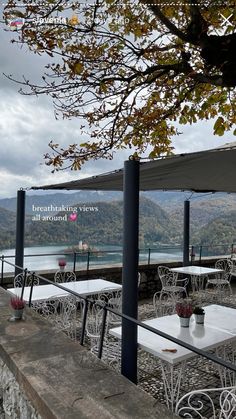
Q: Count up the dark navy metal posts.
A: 3